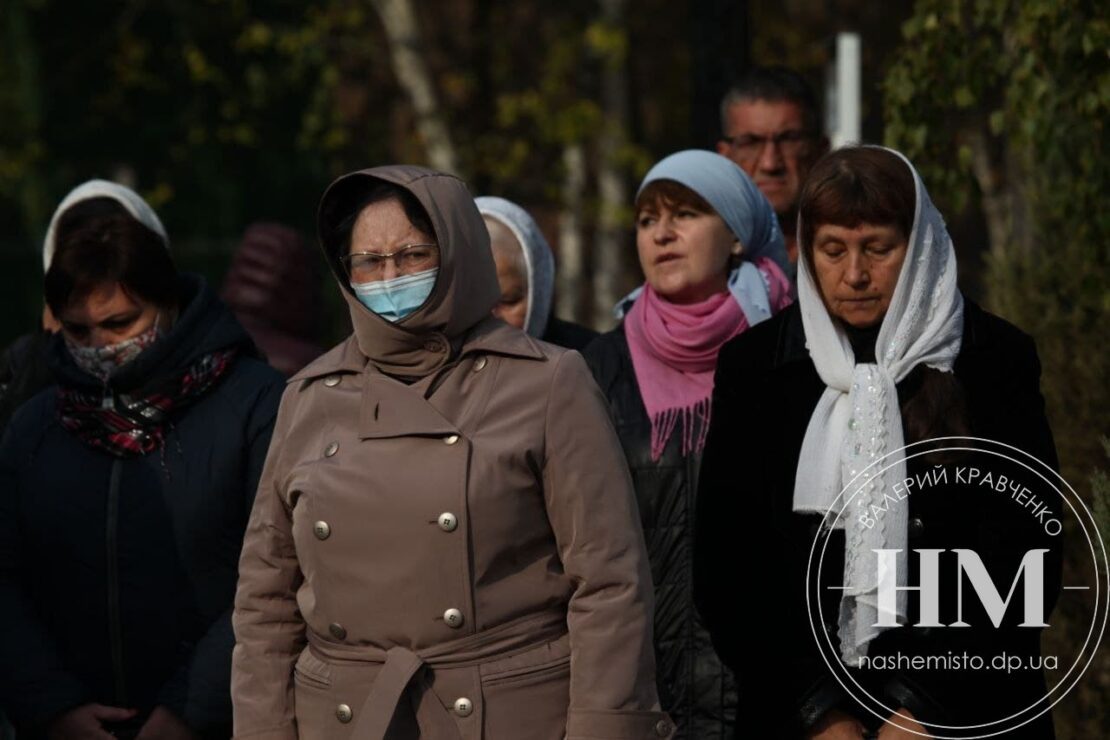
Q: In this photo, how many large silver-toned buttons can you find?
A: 10